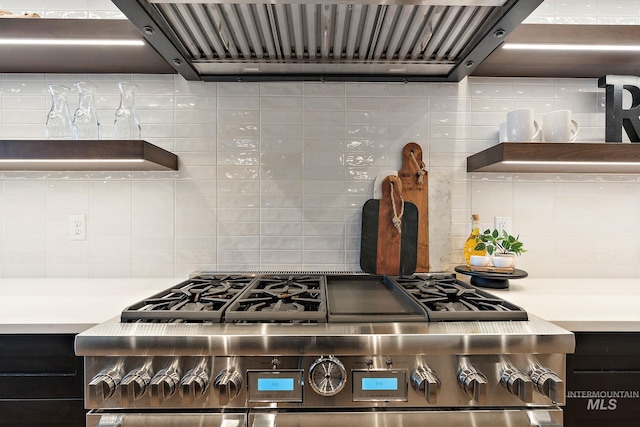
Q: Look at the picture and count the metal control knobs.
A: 9